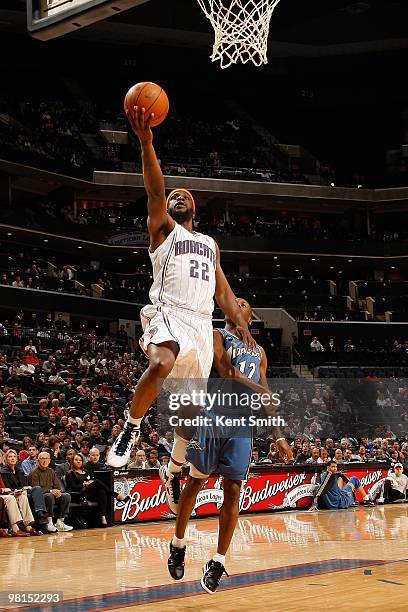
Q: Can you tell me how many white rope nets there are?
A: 1